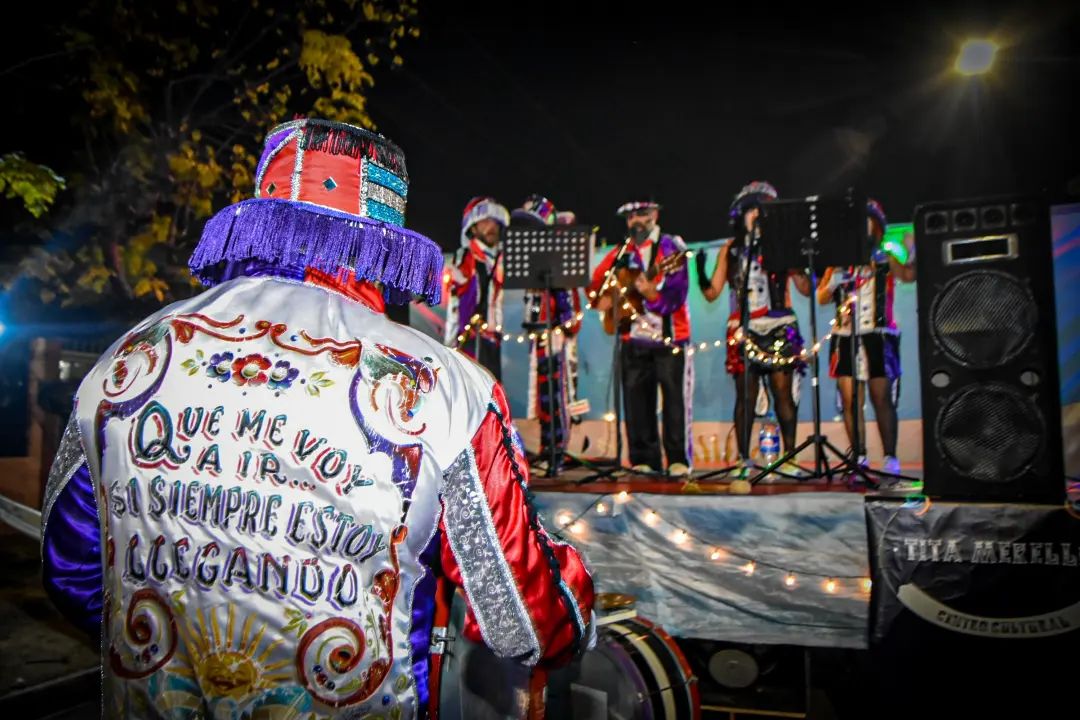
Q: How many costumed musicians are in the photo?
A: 6